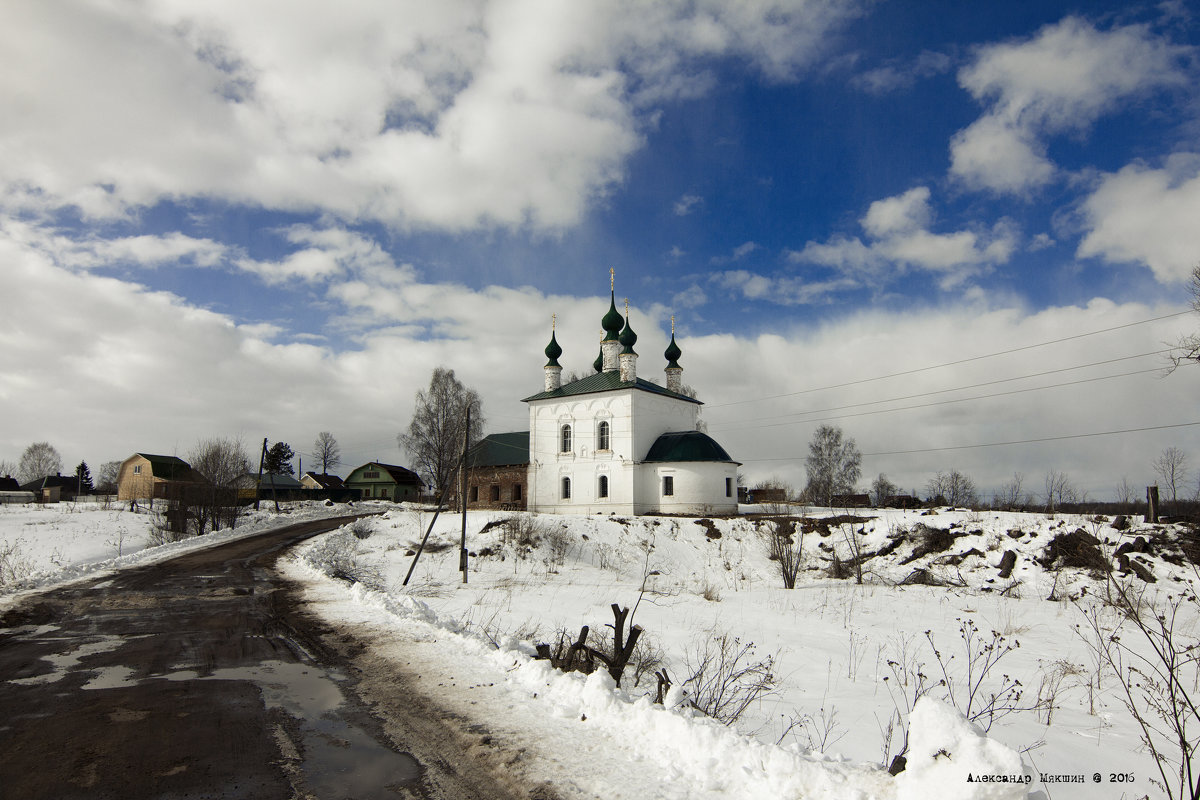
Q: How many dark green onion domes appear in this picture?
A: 5